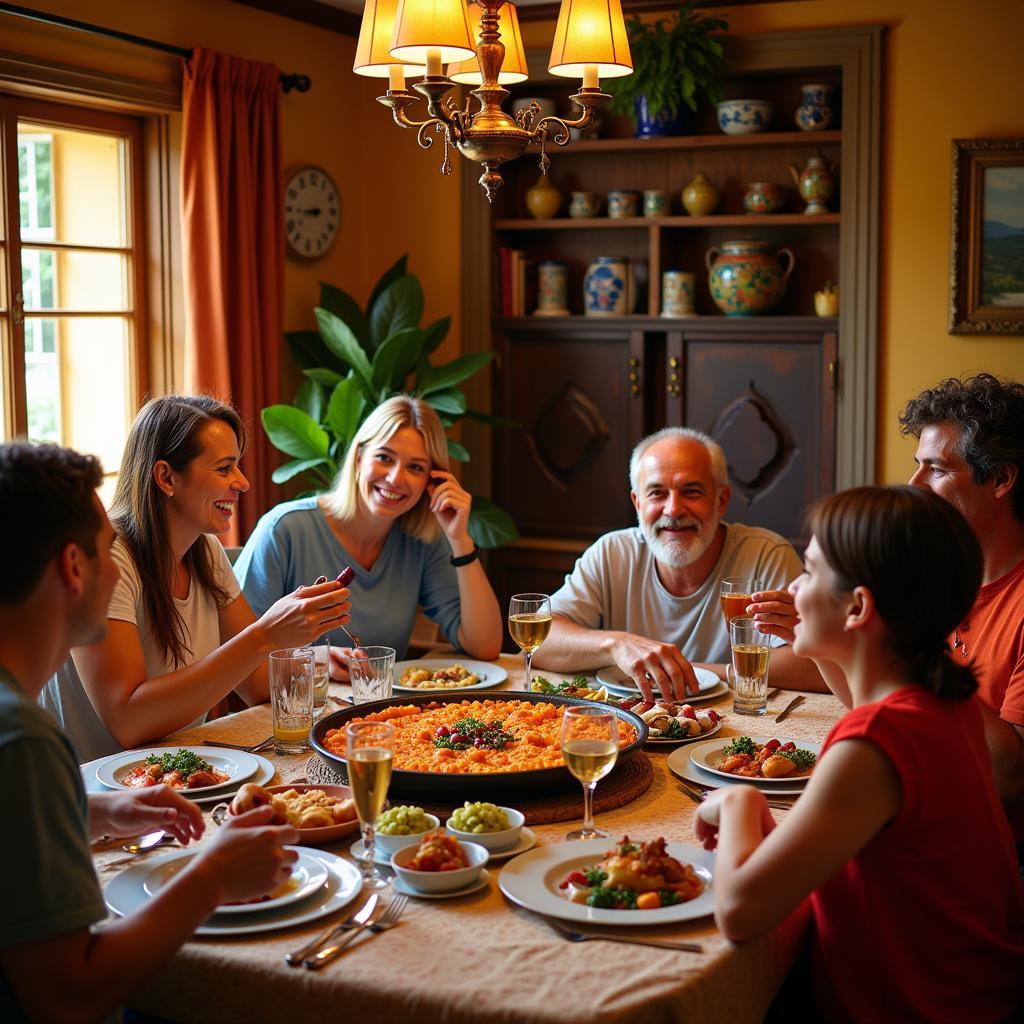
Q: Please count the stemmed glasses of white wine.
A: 3